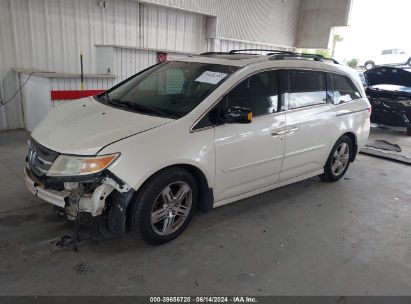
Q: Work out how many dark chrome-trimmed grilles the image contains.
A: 1